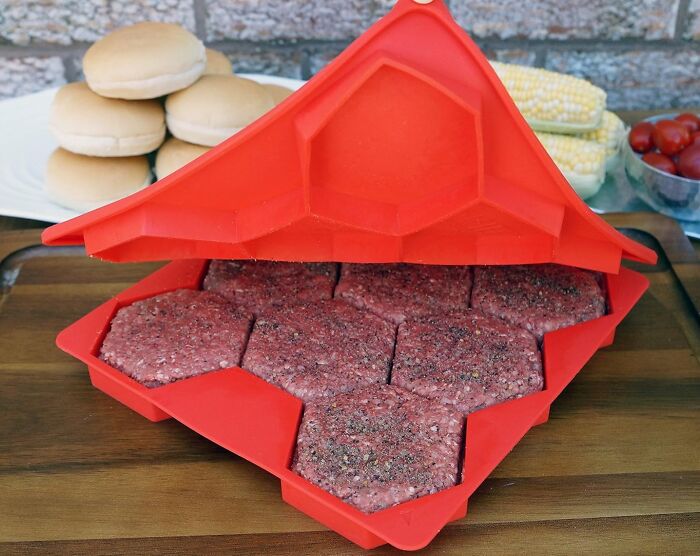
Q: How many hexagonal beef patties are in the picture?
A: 7